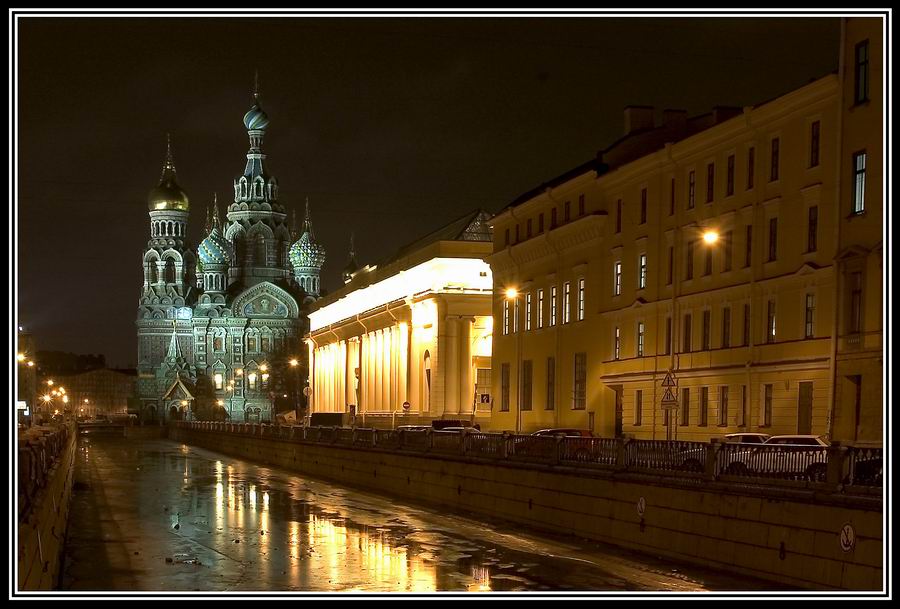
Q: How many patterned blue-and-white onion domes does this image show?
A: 3